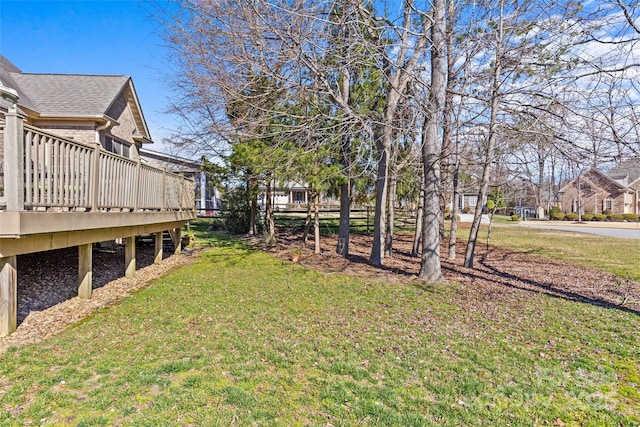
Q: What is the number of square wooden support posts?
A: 5